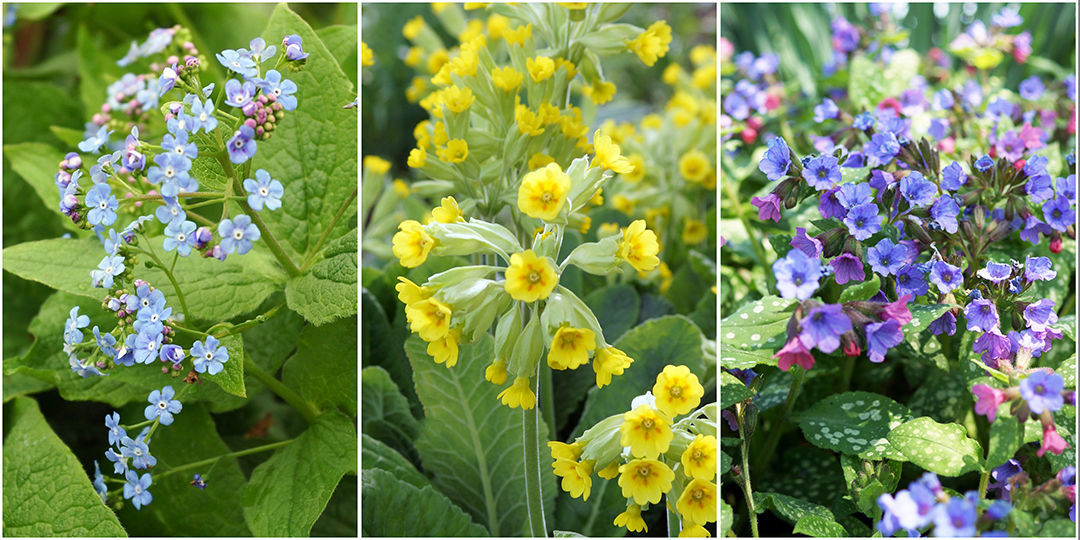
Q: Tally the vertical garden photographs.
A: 3